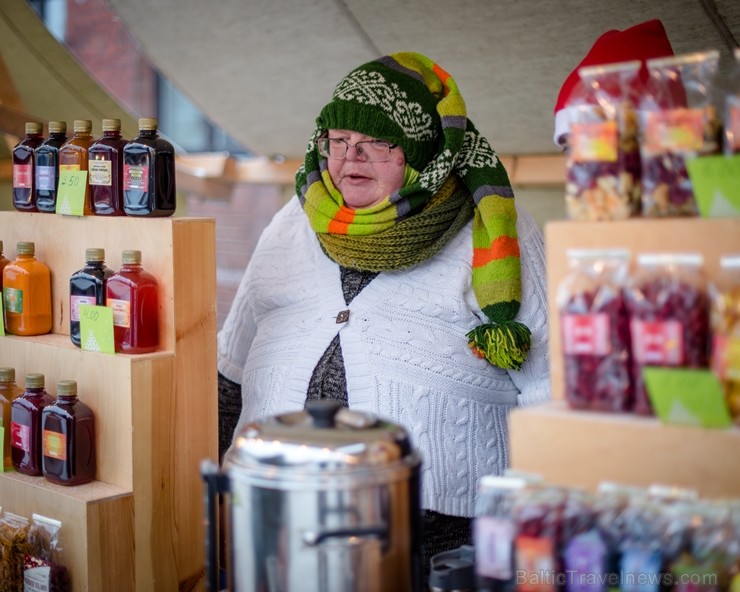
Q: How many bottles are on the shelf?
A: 12